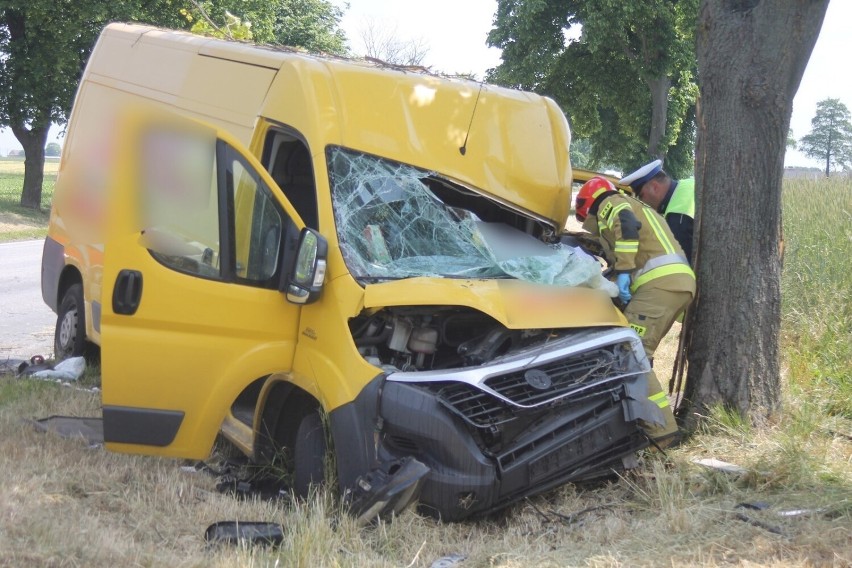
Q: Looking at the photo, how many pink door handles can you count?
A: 0